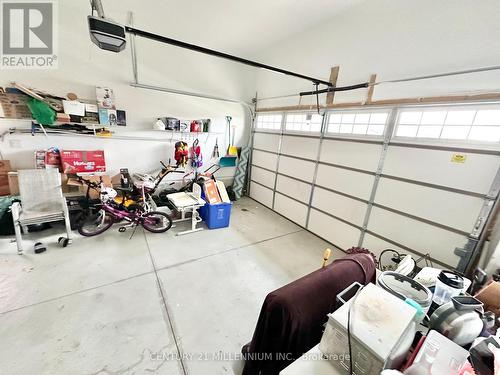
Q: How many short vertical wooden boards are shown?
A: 2